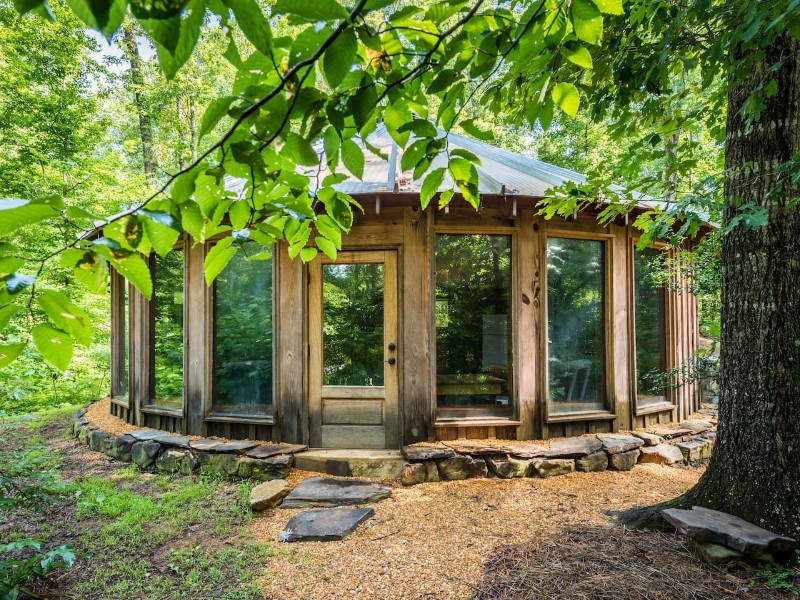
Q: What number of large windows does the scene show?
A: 6